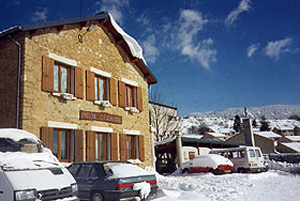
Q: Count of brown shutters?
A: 12